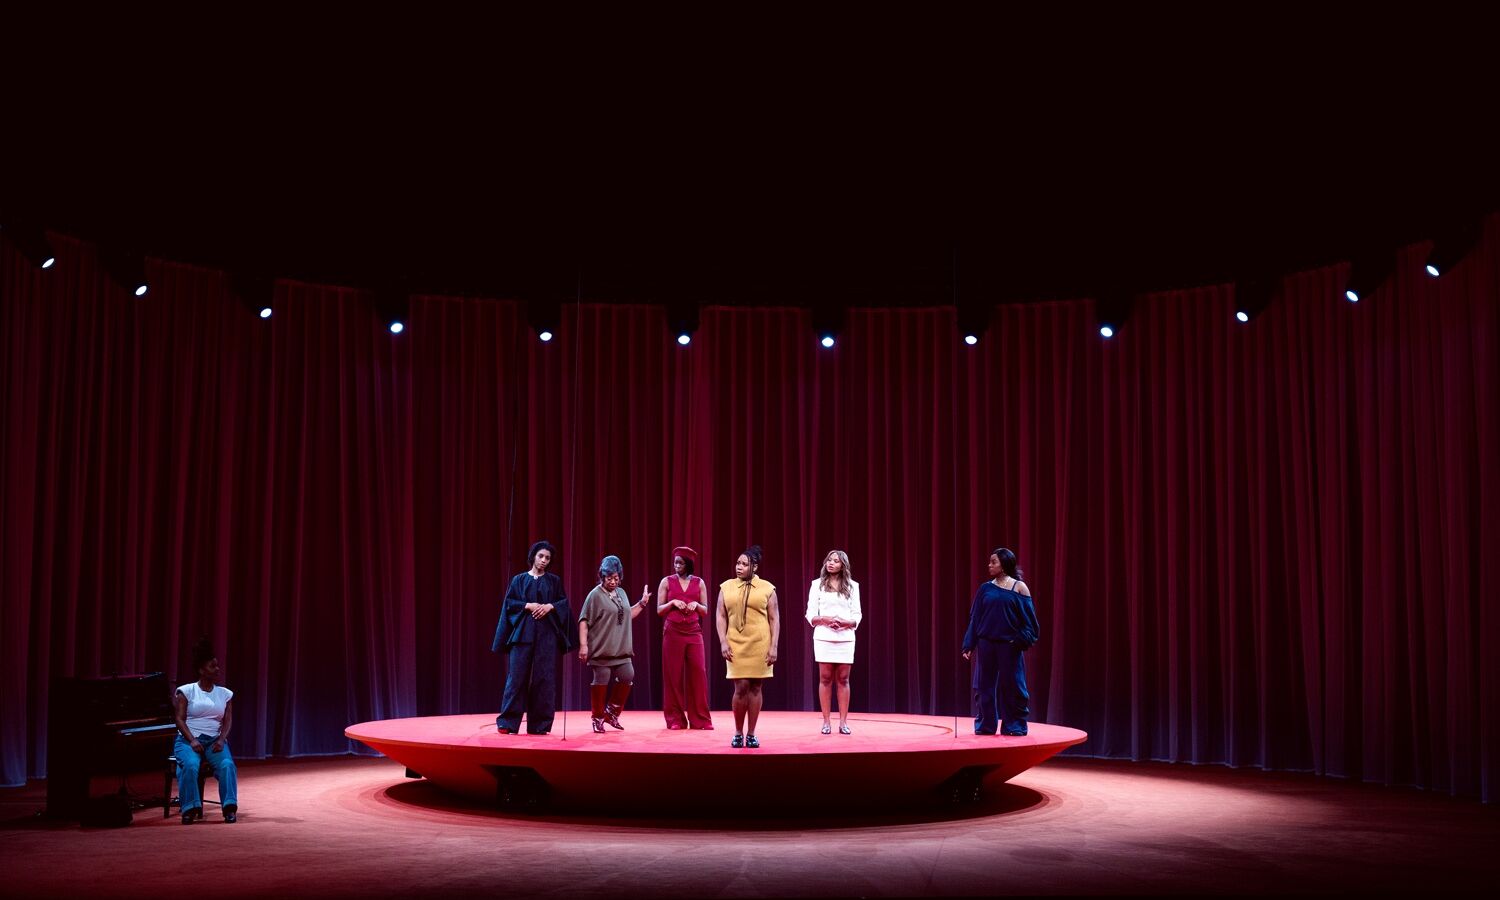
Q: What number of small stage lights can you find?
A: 12